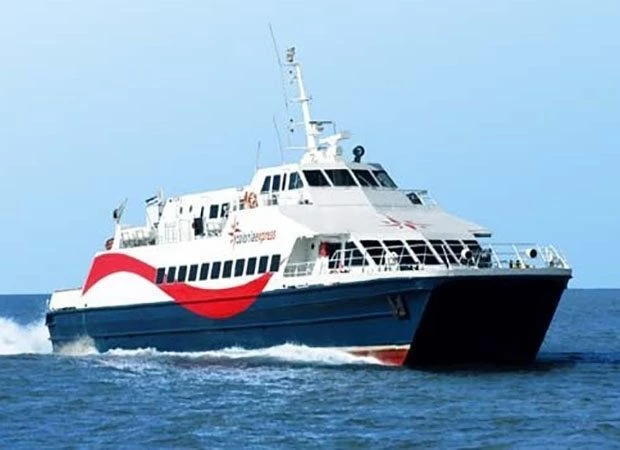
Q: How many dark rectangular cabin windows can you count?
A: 11